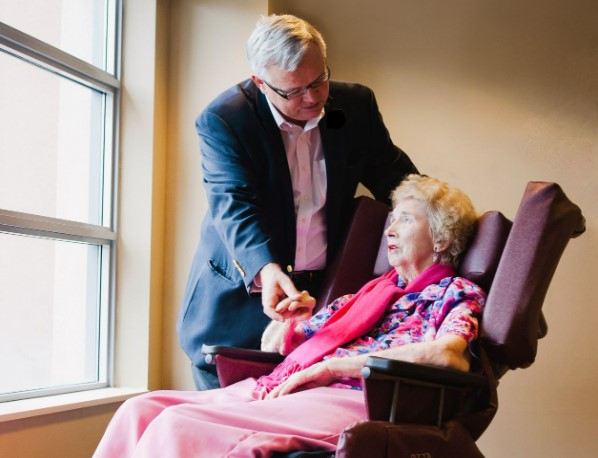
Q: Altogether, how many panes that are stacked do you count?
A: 3